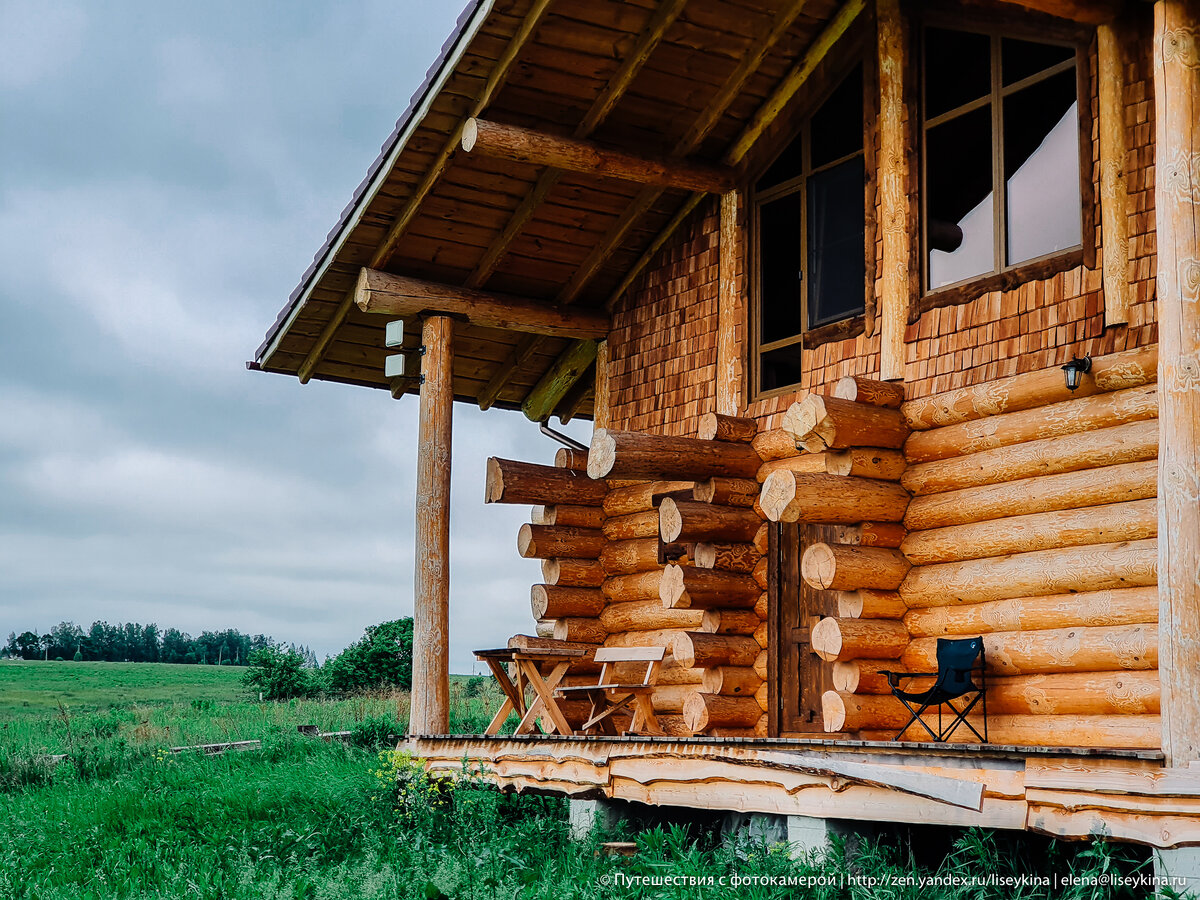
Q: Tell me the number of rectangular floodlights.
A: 2